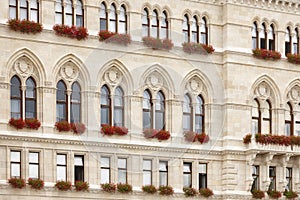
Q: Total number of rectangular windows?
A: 13